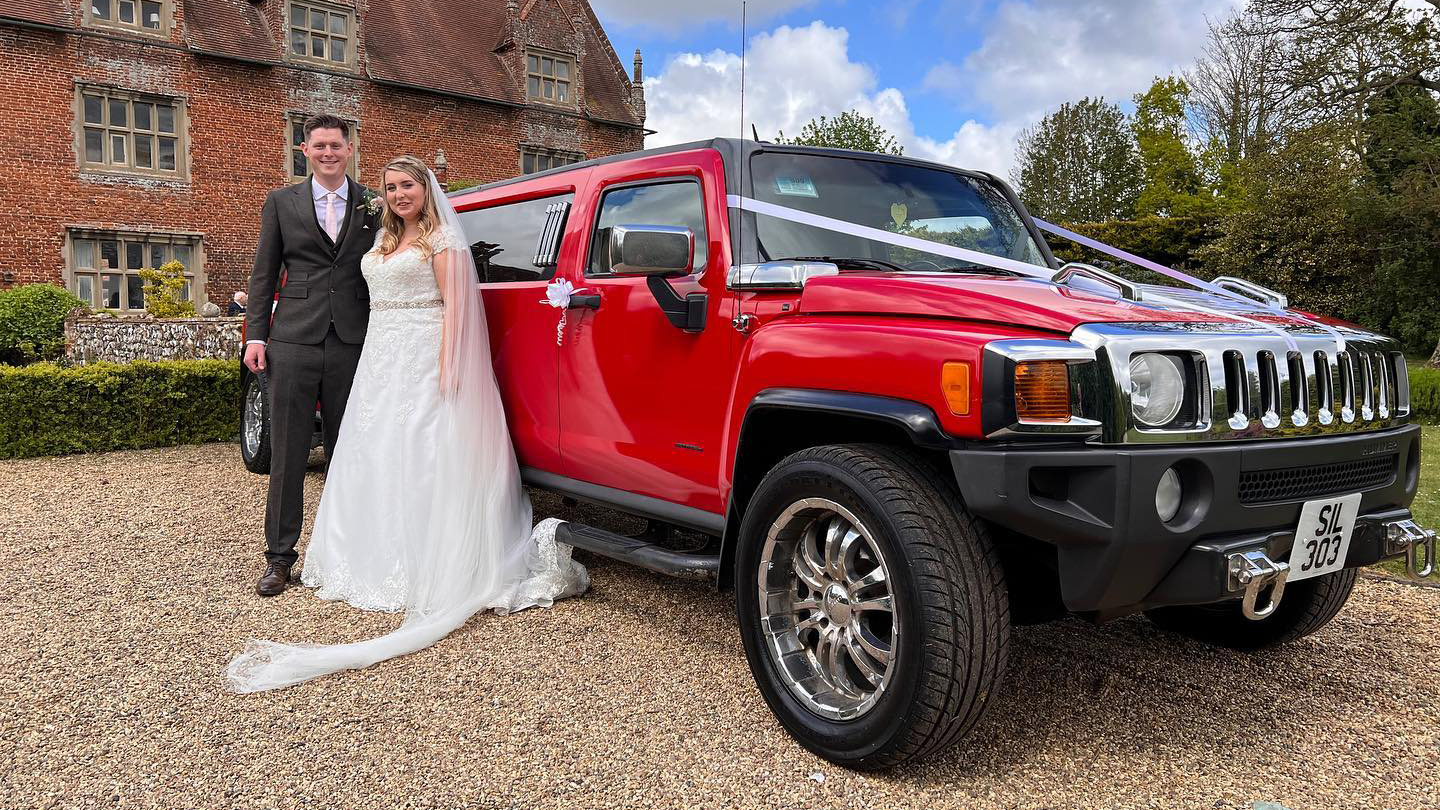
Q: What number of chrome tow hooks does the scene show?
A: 2